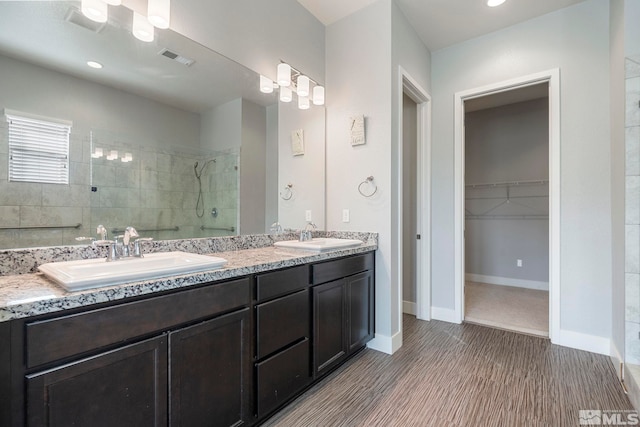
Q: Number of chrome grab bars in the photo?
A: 3